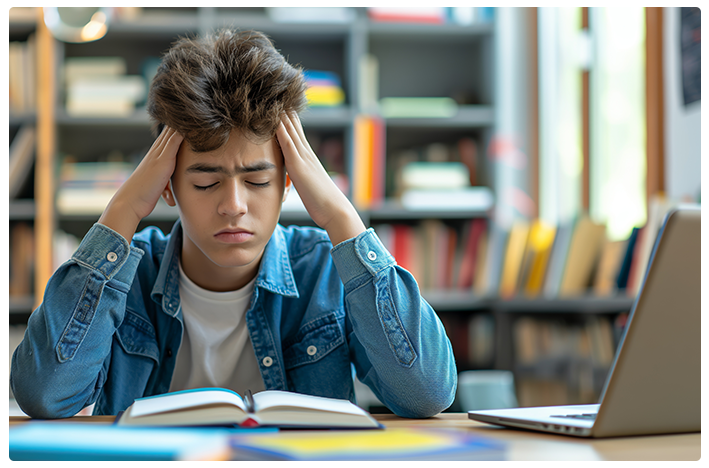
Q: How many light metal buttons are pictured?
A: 4